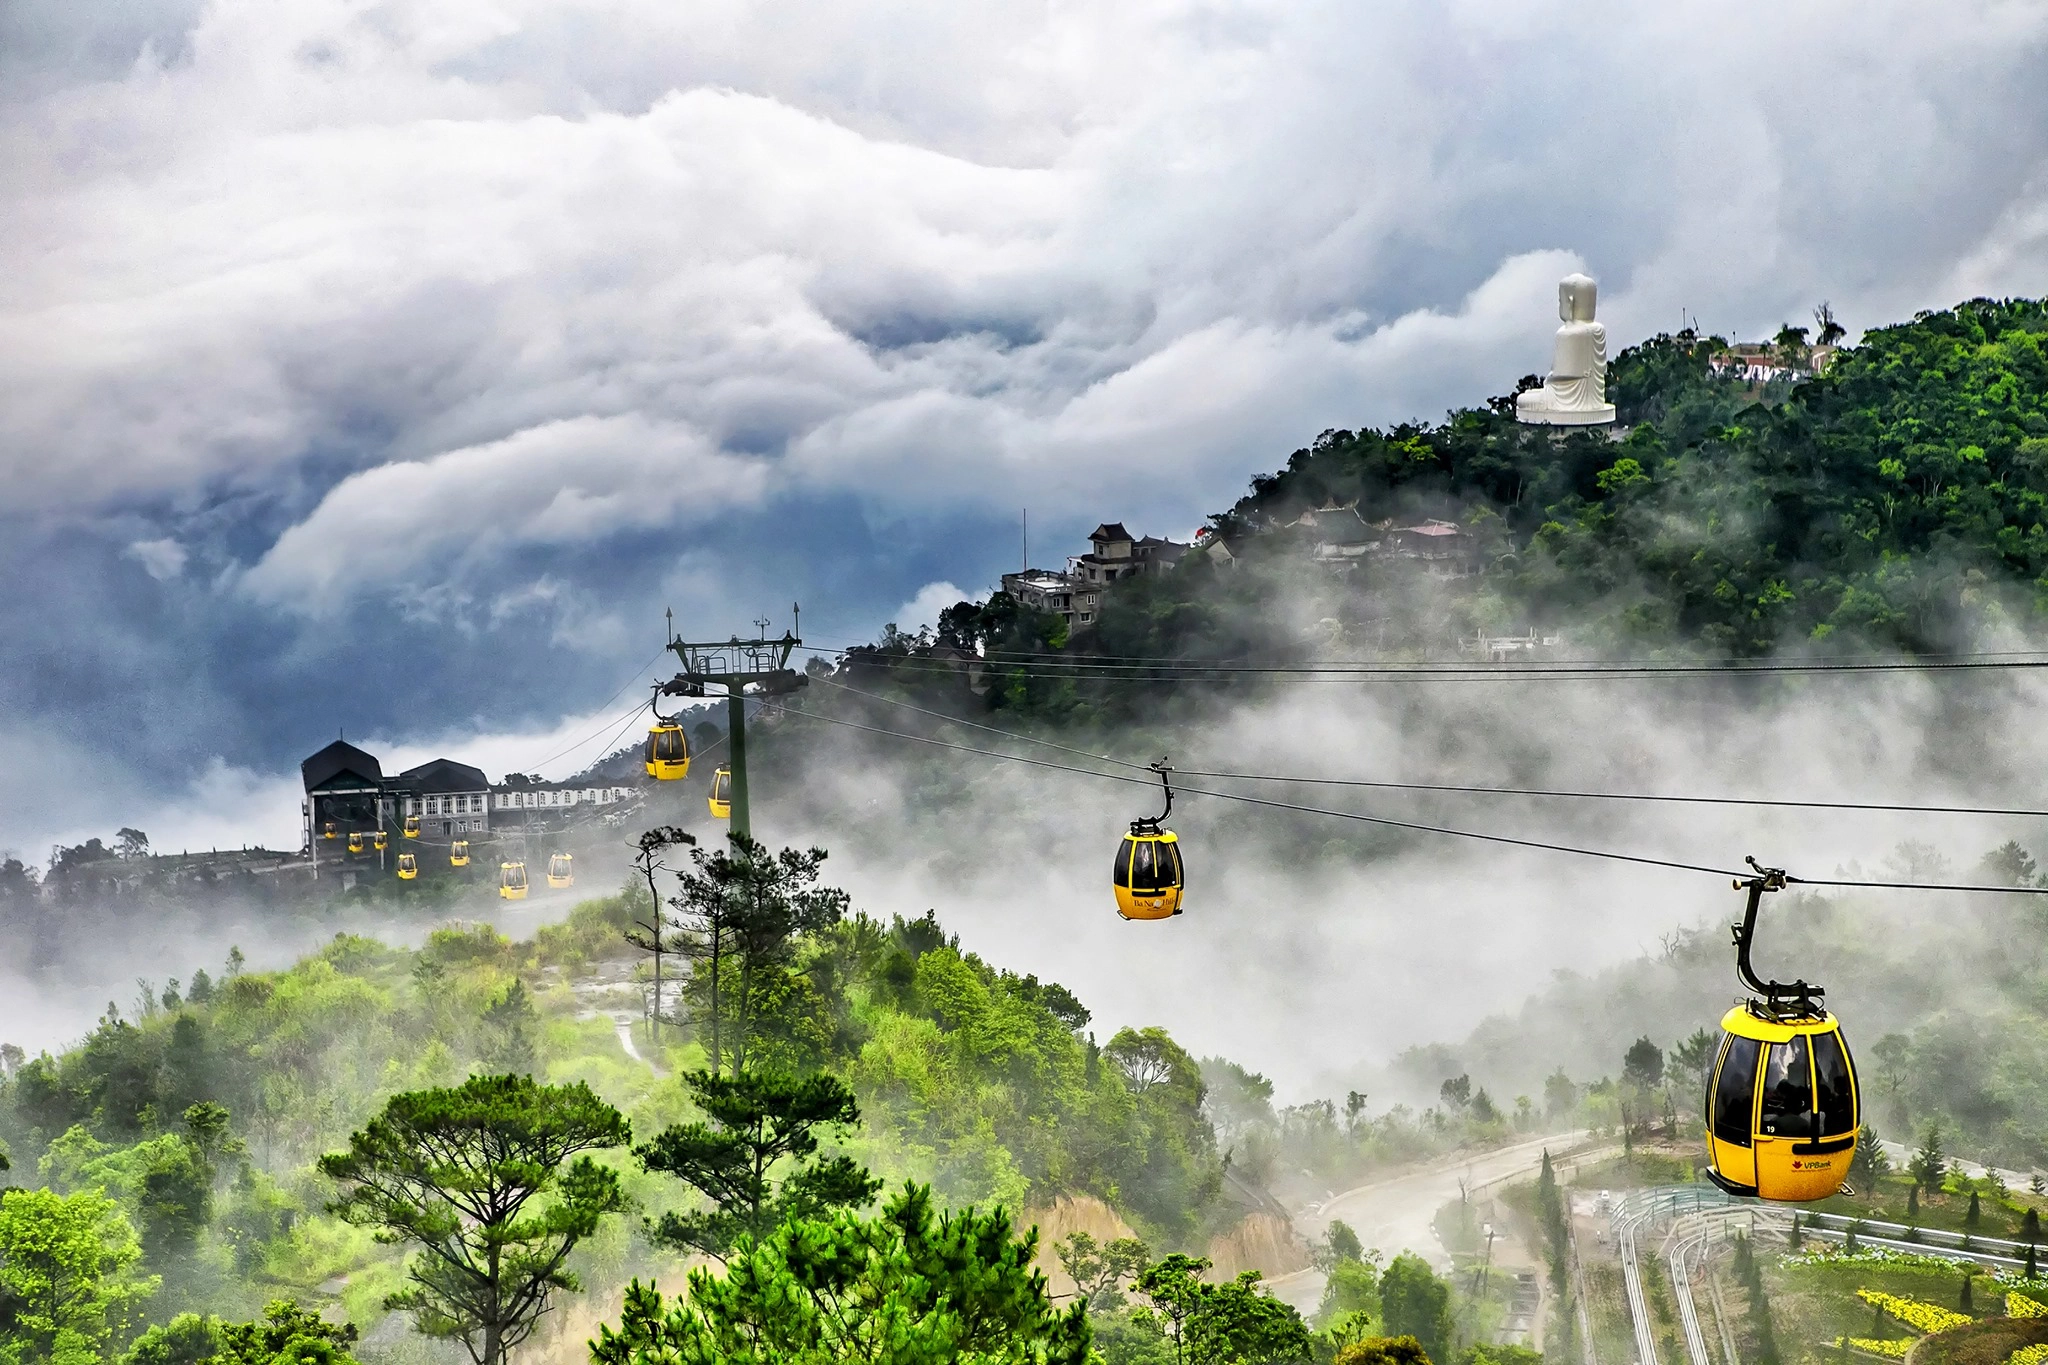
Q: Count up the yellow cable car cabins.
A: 12